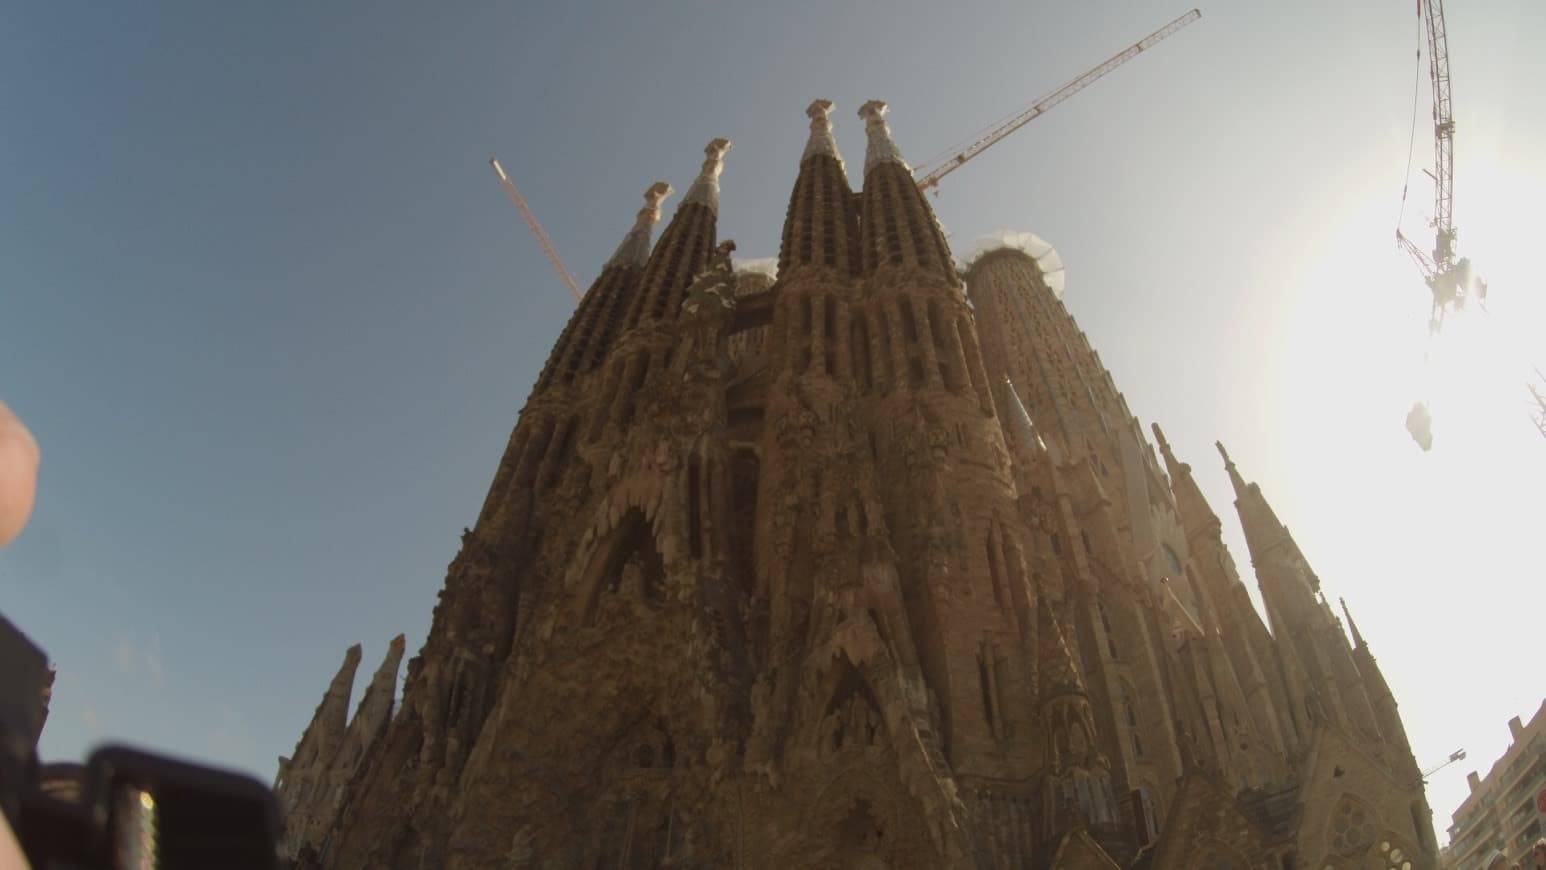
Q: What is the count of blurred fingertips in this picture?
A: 1